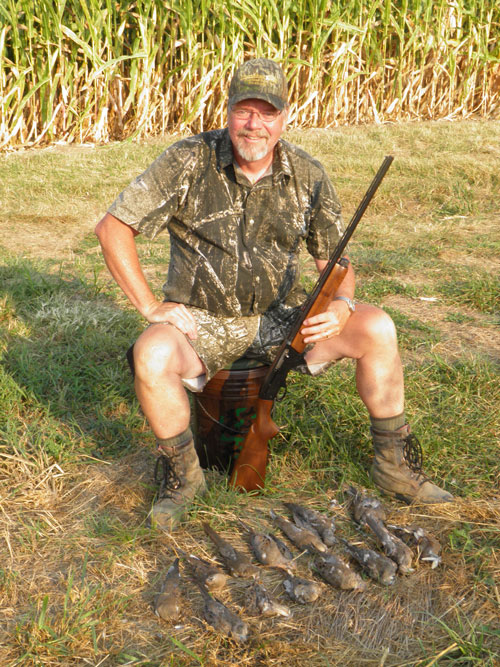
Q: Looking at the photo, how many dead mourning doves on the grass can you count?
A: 14